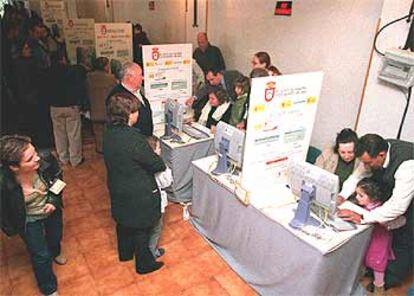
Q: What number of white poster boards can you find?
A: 5